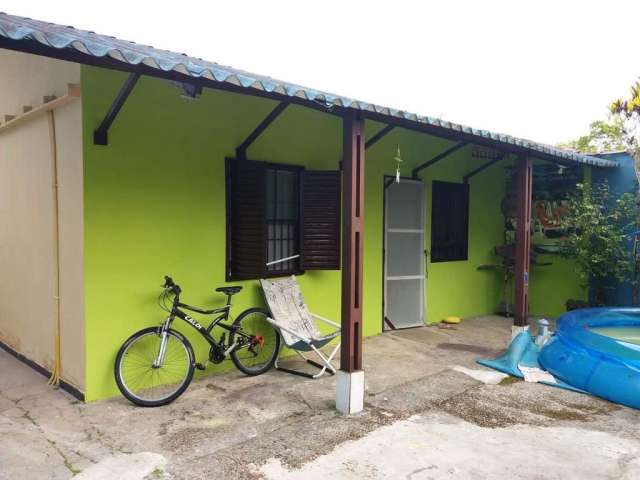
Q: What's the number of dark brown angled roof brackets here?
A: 5